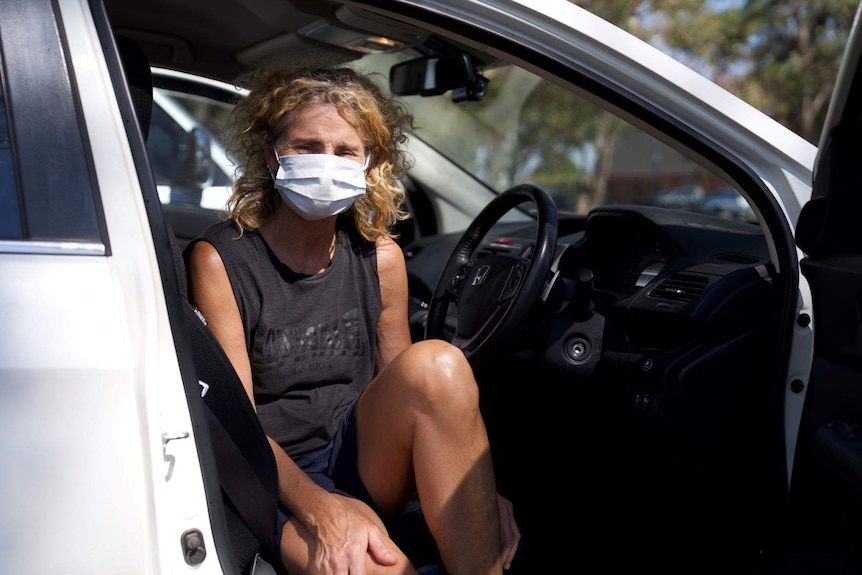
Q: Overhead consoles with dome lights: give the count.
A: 1